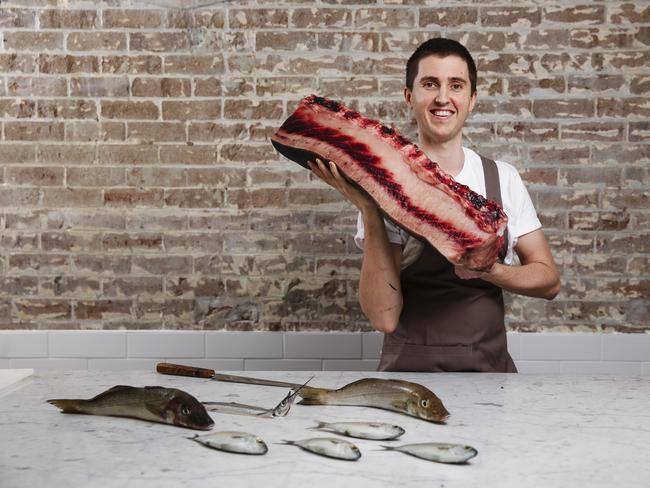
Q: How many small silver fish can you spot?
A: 4